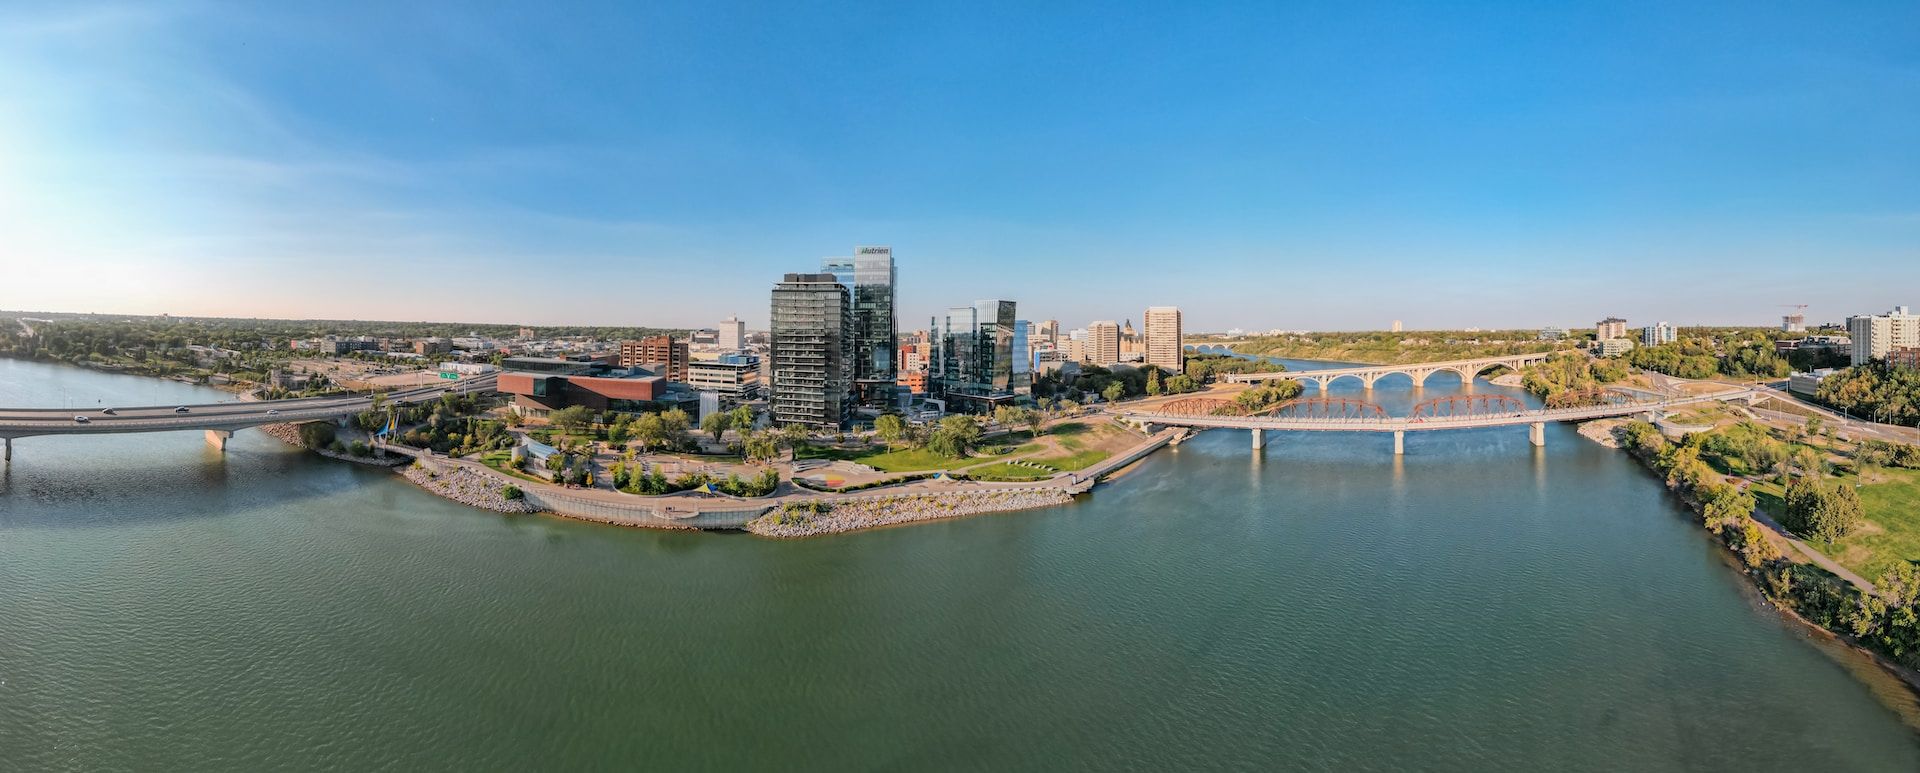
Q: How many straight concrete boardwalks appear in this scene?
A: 1